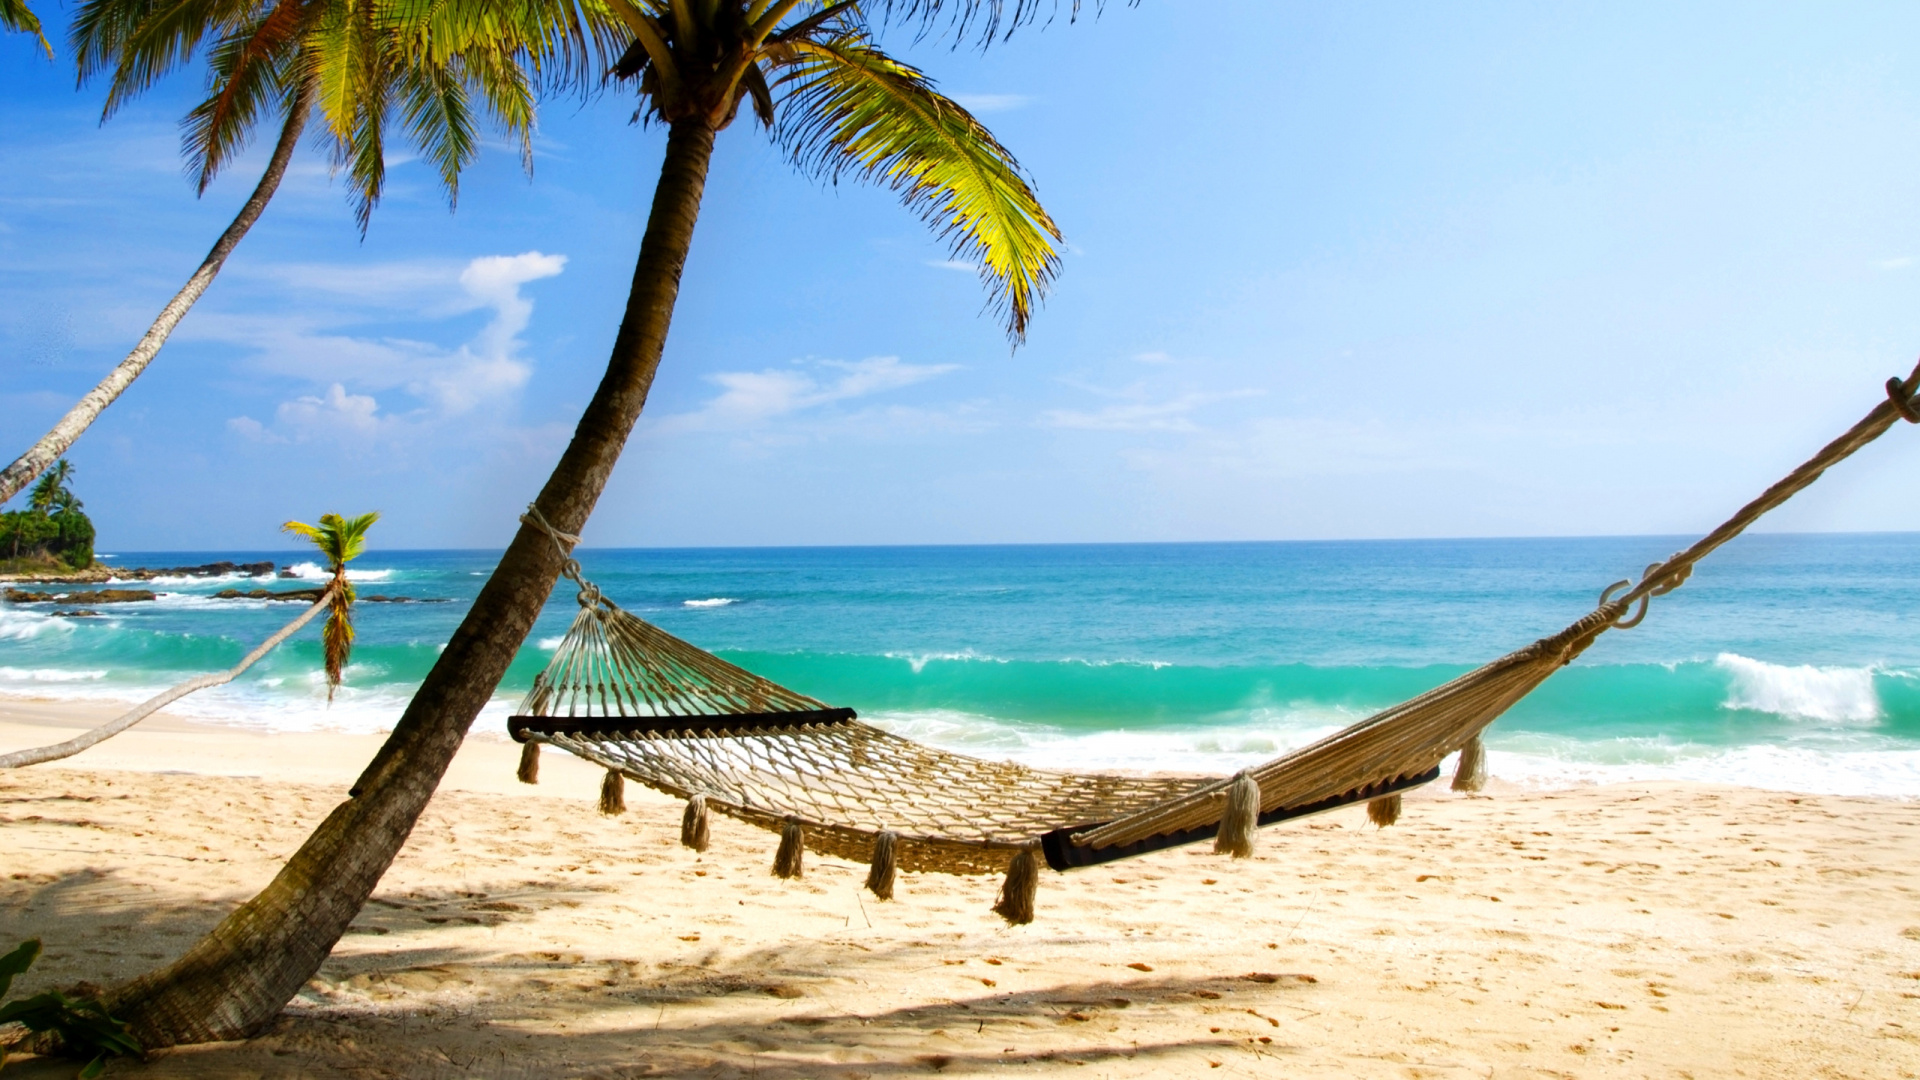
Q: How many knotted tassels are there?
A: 9